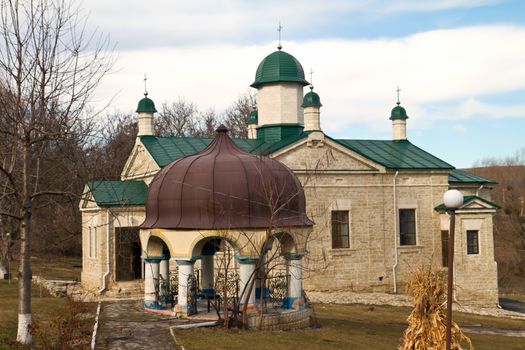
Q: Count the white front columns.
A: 4